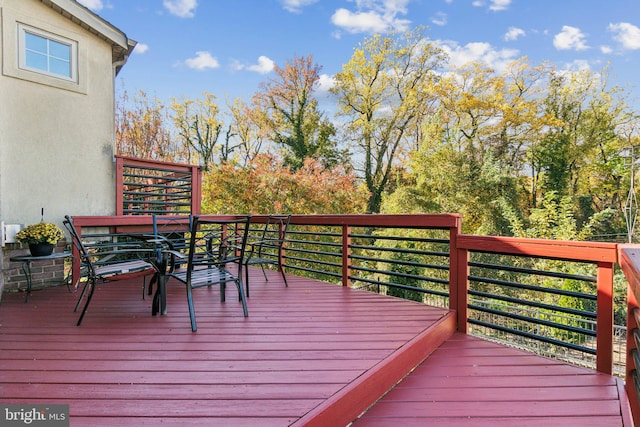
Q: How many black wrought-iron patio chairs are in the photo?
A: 4